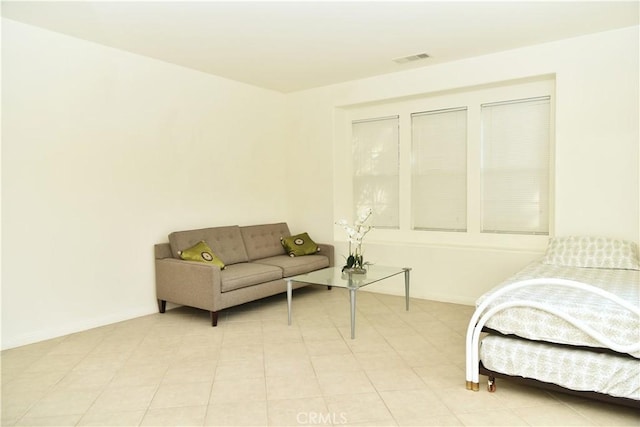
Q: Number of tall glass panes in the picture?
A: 3